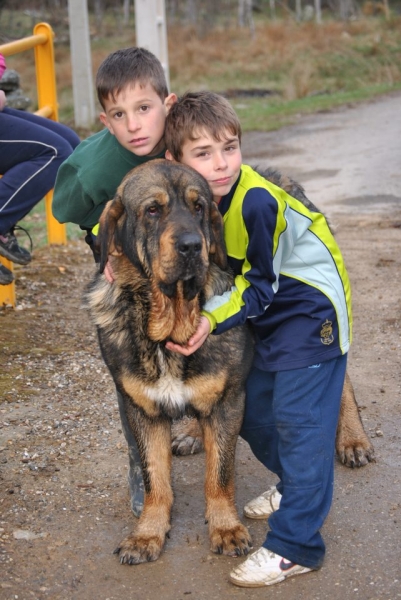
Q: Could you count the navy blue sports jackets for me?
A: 1